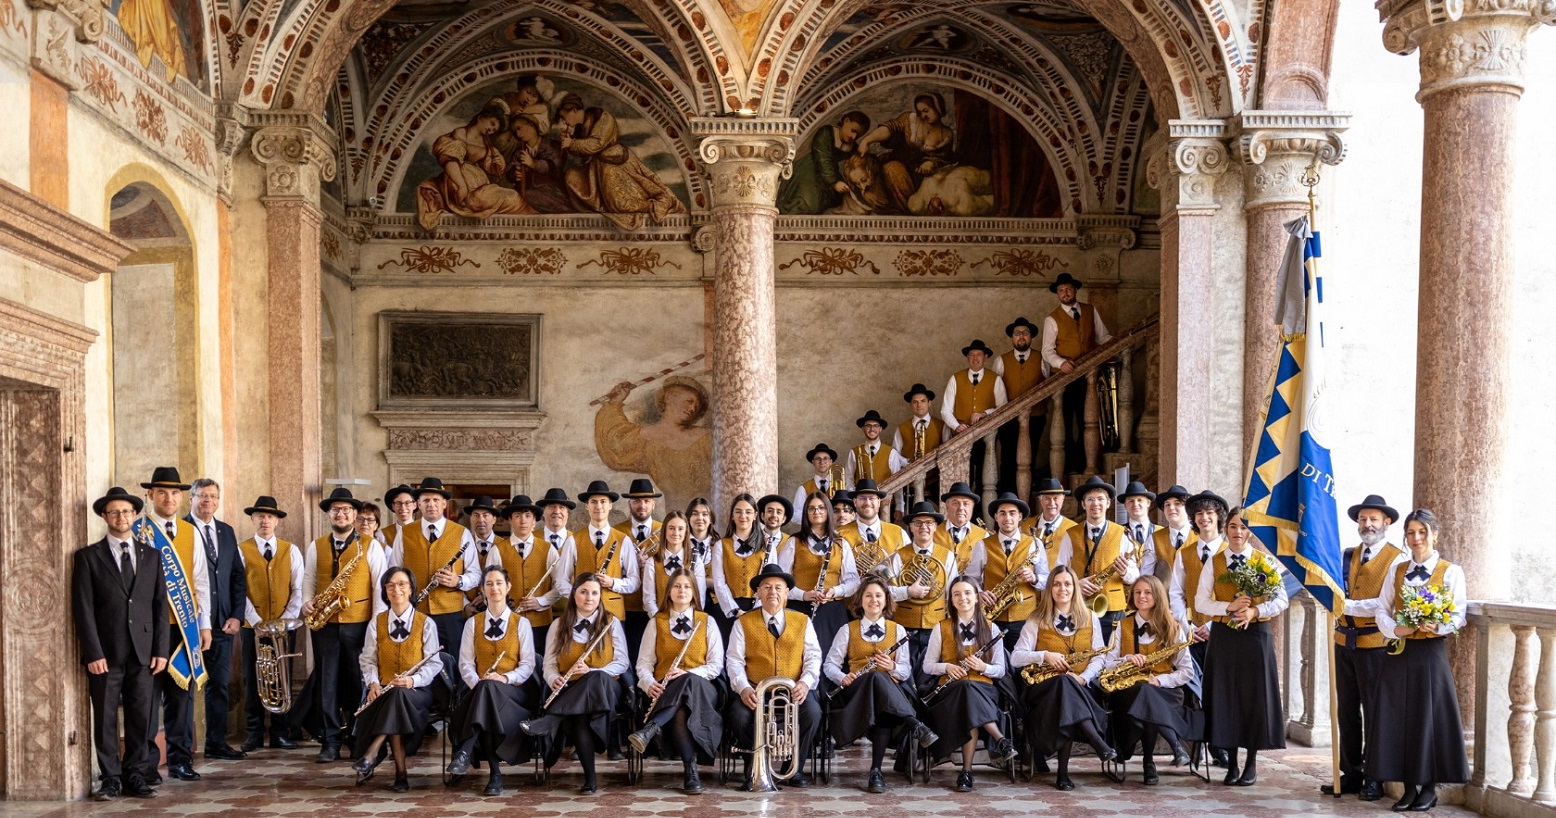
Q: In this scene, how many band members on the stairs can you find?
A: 6